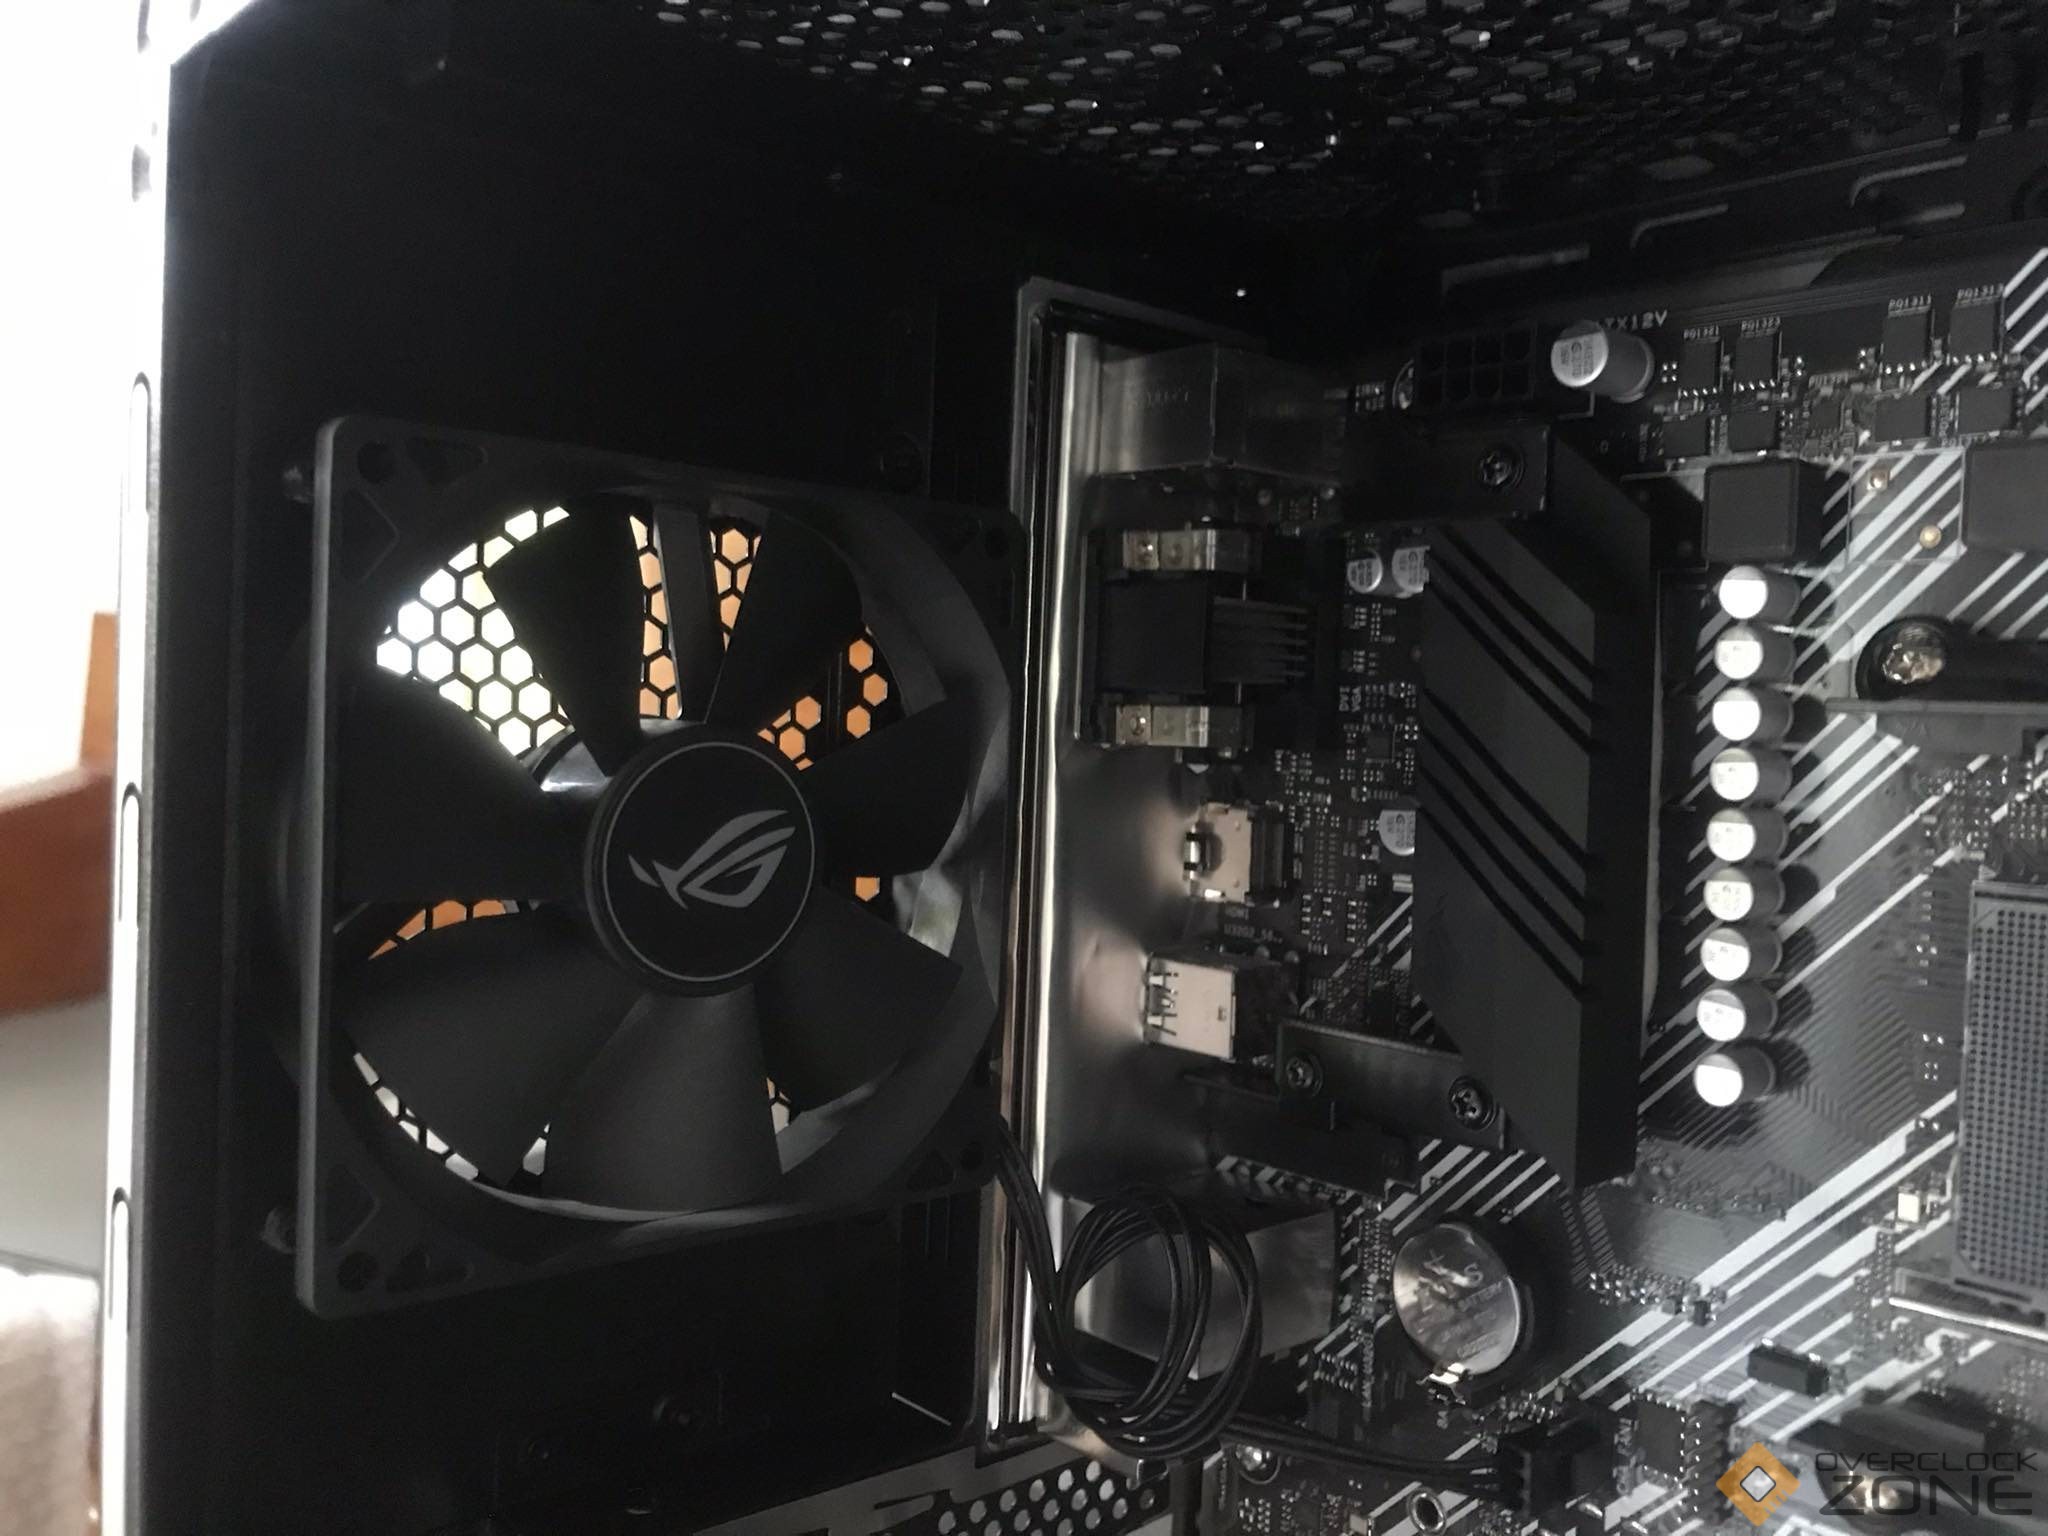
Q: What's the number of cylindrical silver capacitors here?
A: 13